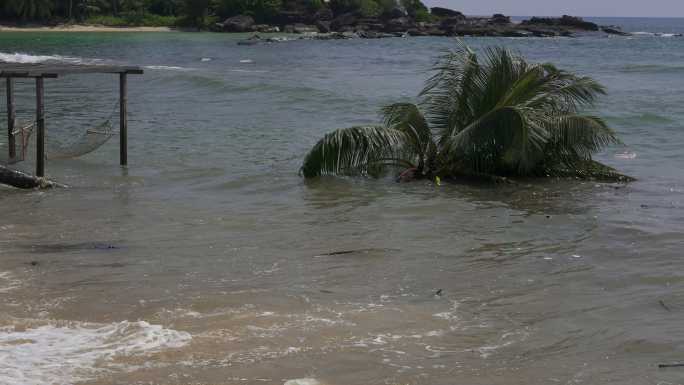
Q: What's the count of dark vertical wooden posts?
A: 3